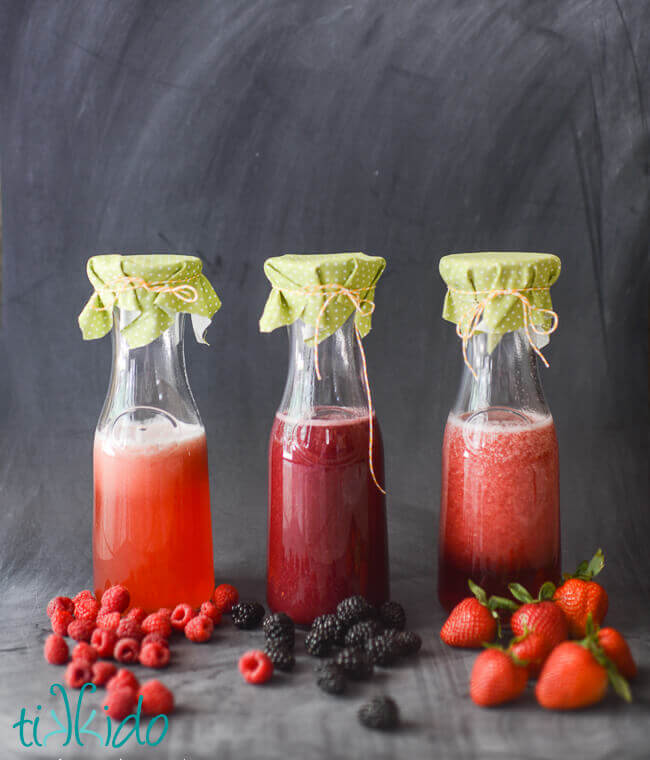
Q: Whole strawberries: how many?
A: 7